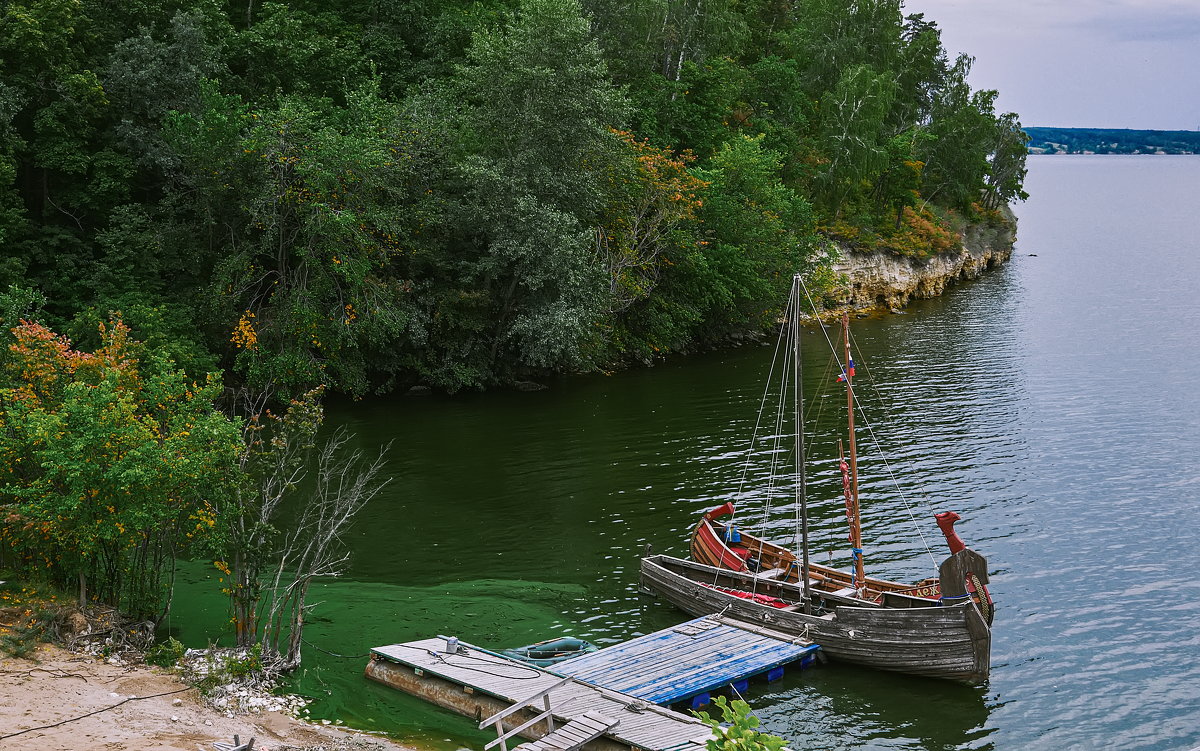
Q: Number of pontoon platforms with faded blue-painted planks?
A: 1